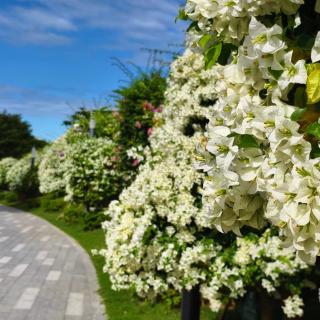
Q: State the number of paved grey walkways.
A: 1